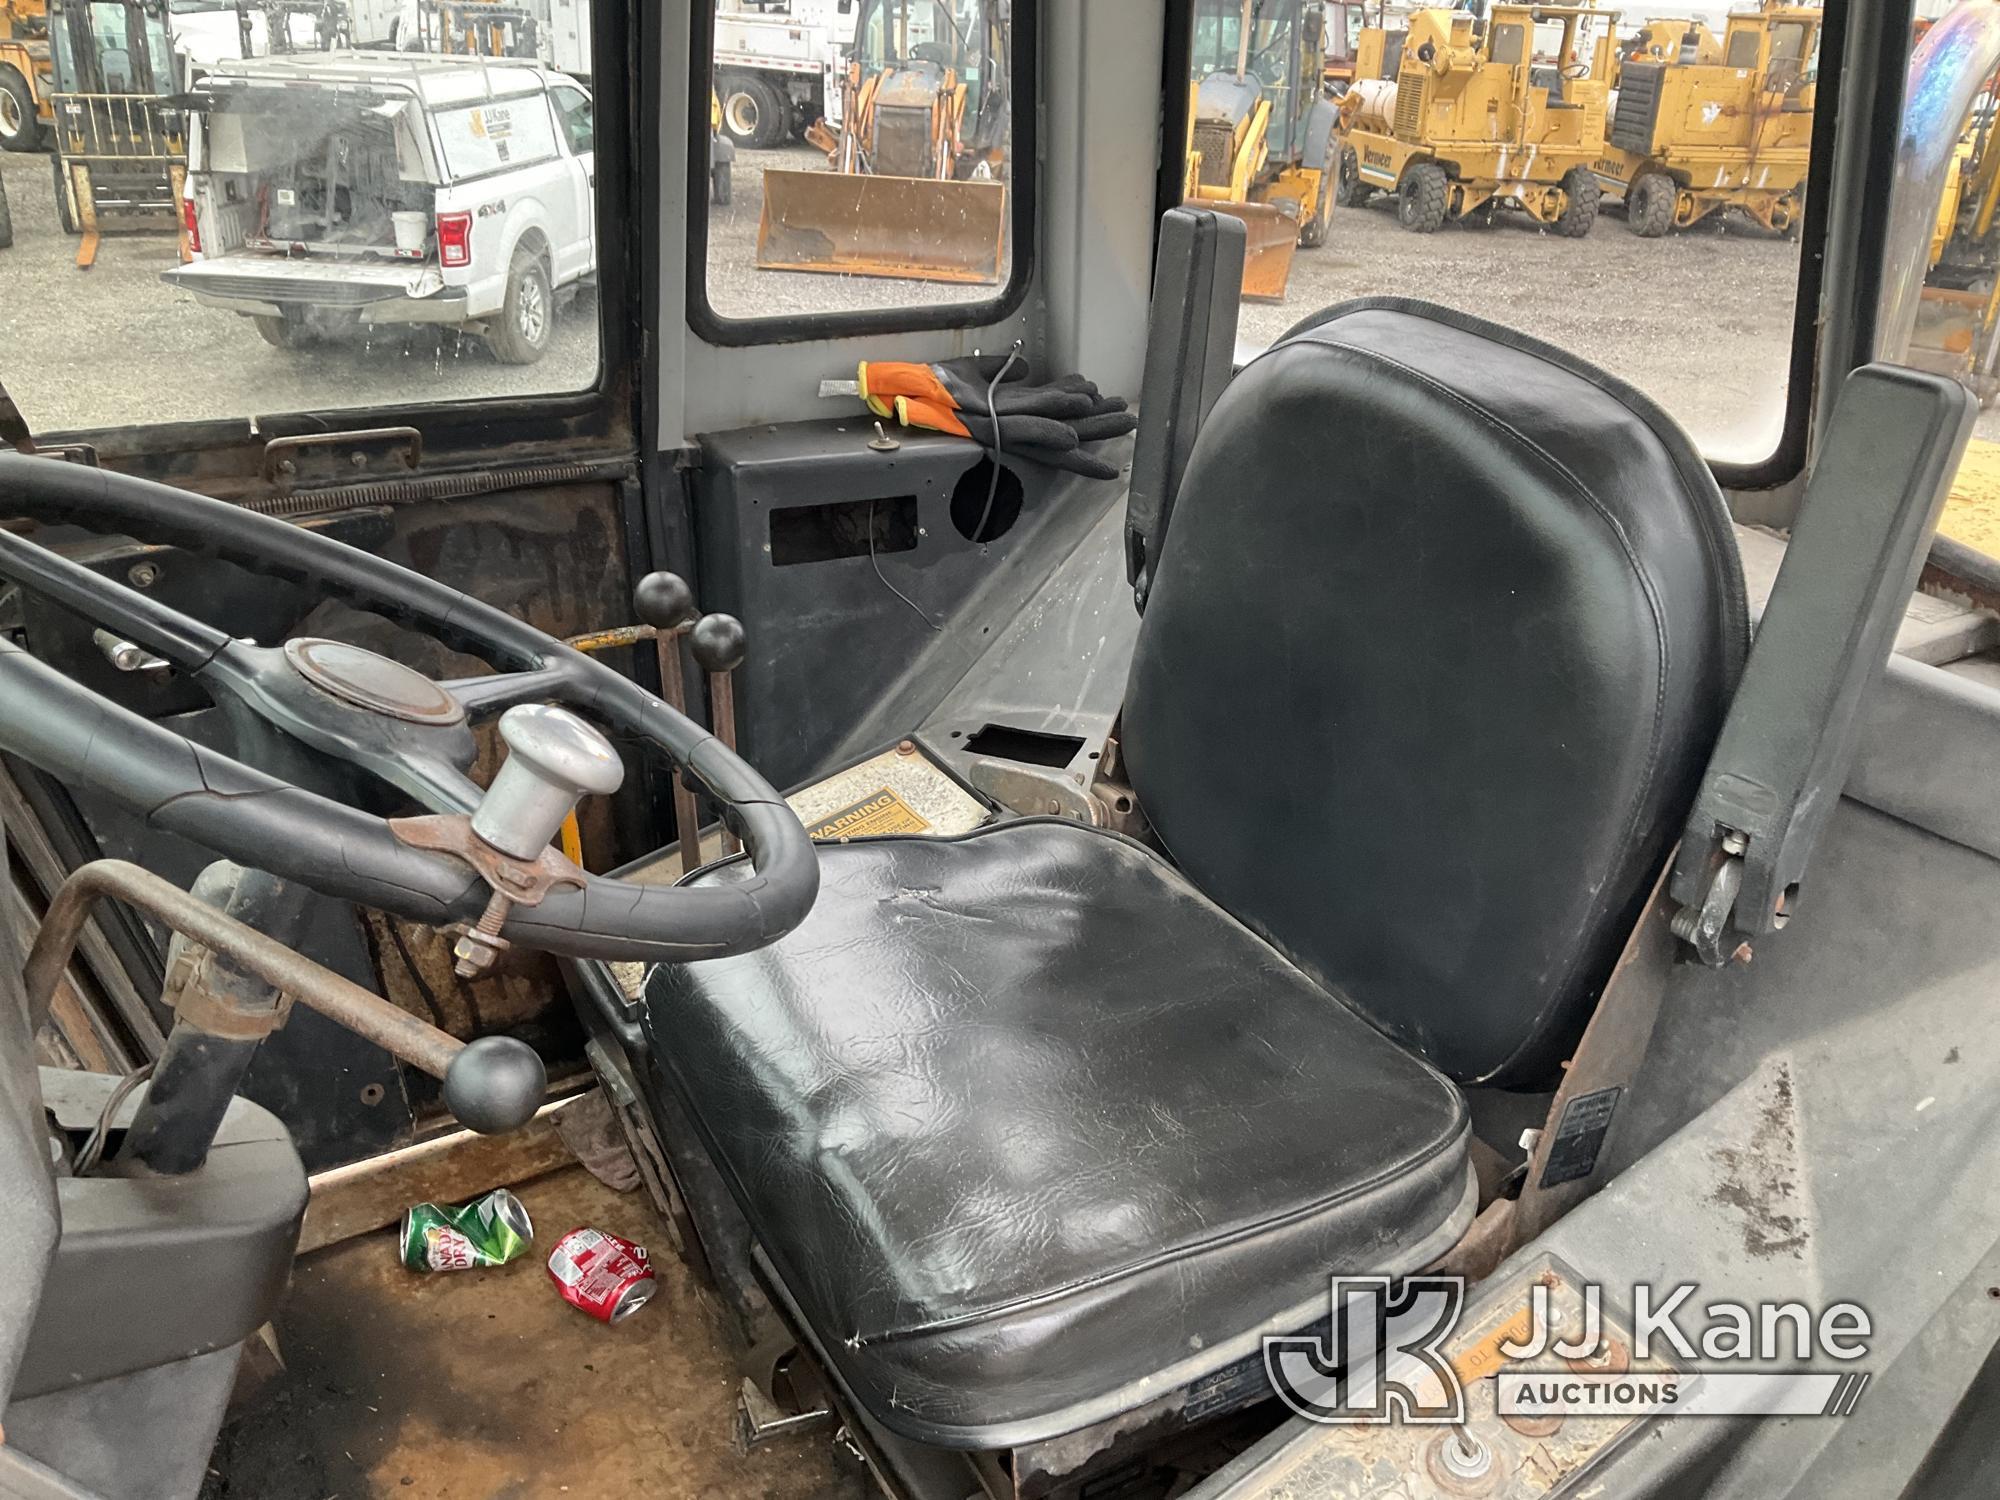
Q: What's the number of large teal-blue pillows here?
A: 0